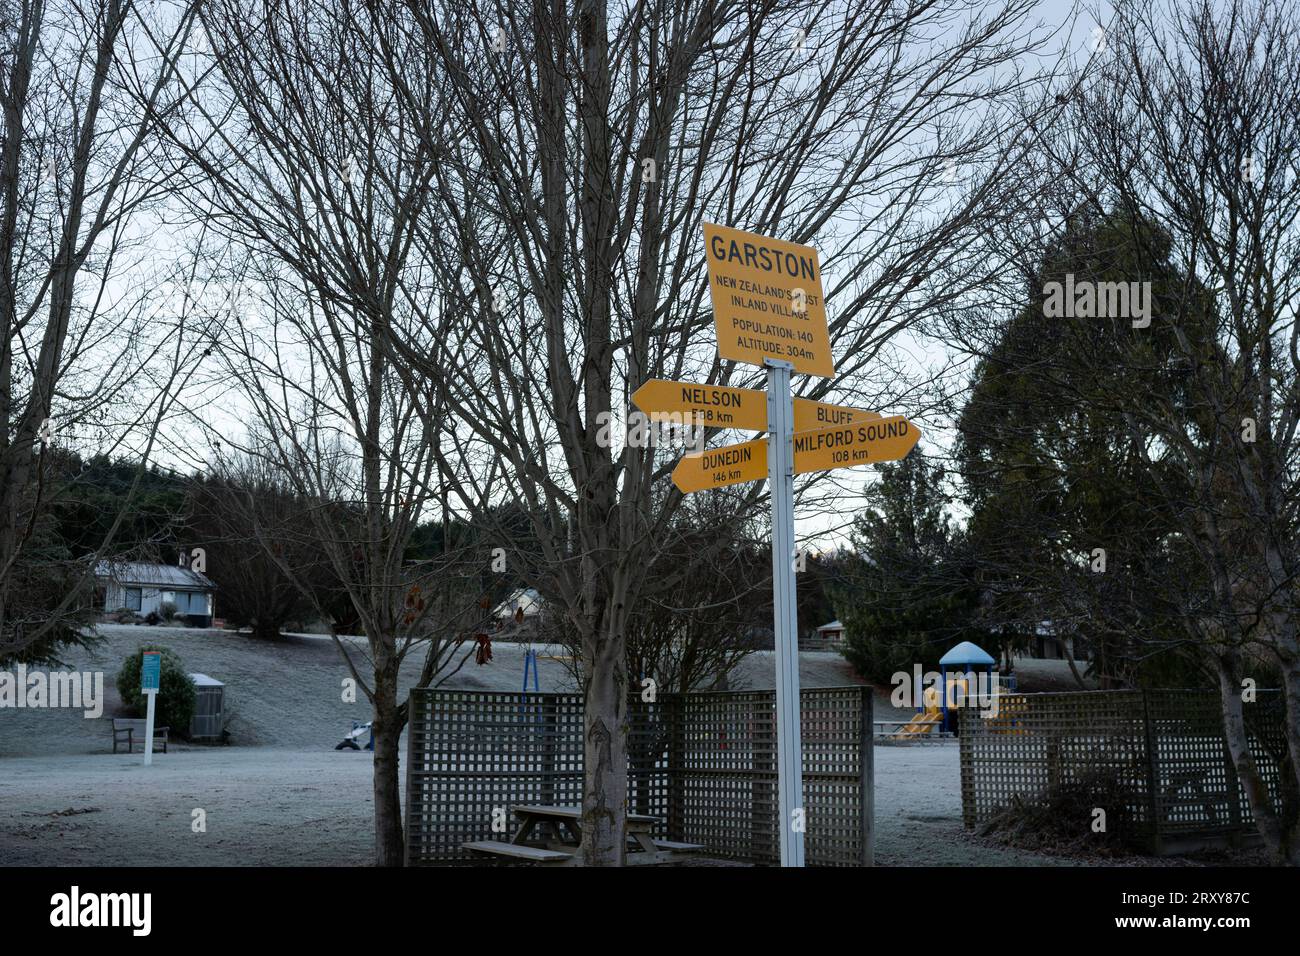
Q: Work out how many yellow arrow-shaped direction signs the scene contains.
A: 4